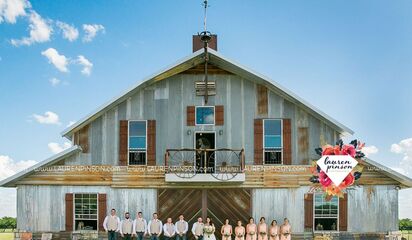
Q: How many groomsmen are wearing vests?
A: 6